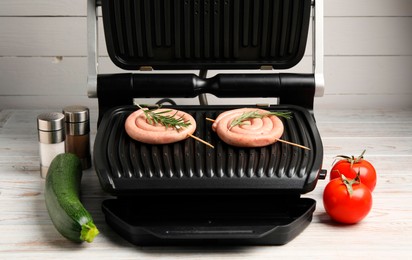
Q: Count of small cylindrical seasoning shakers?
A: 2